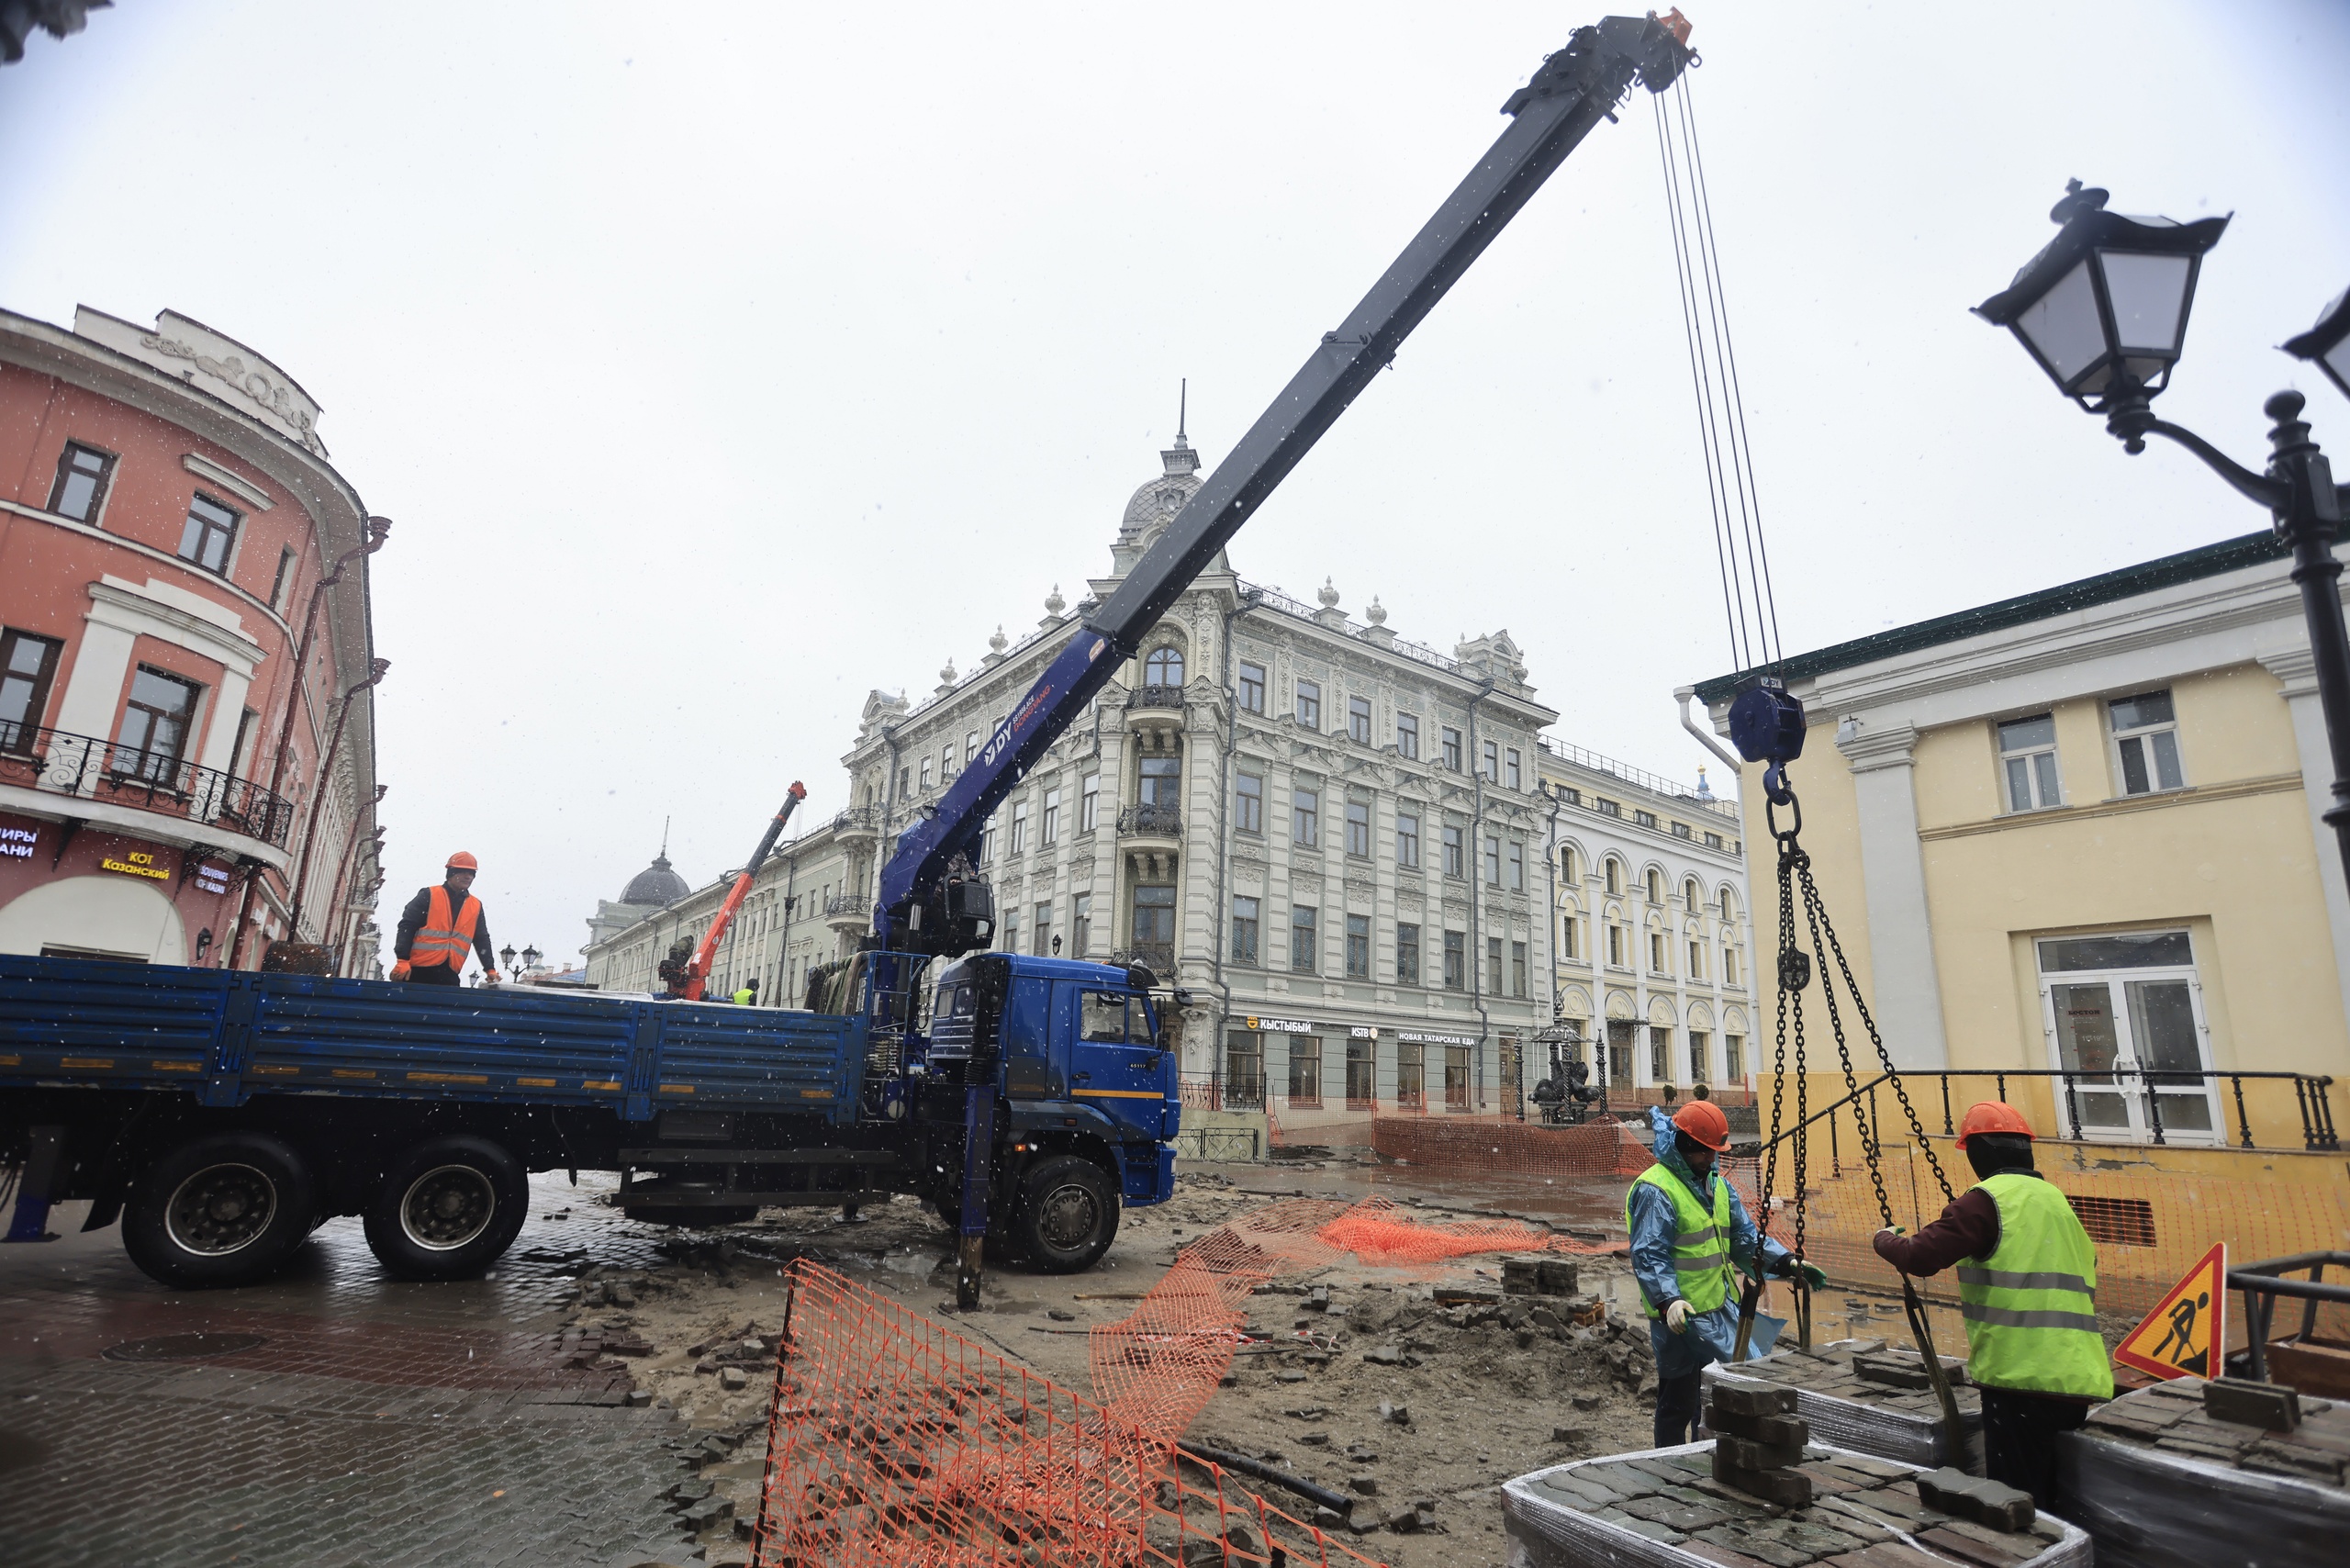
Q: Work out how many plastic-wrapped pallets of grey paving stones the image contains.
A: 3